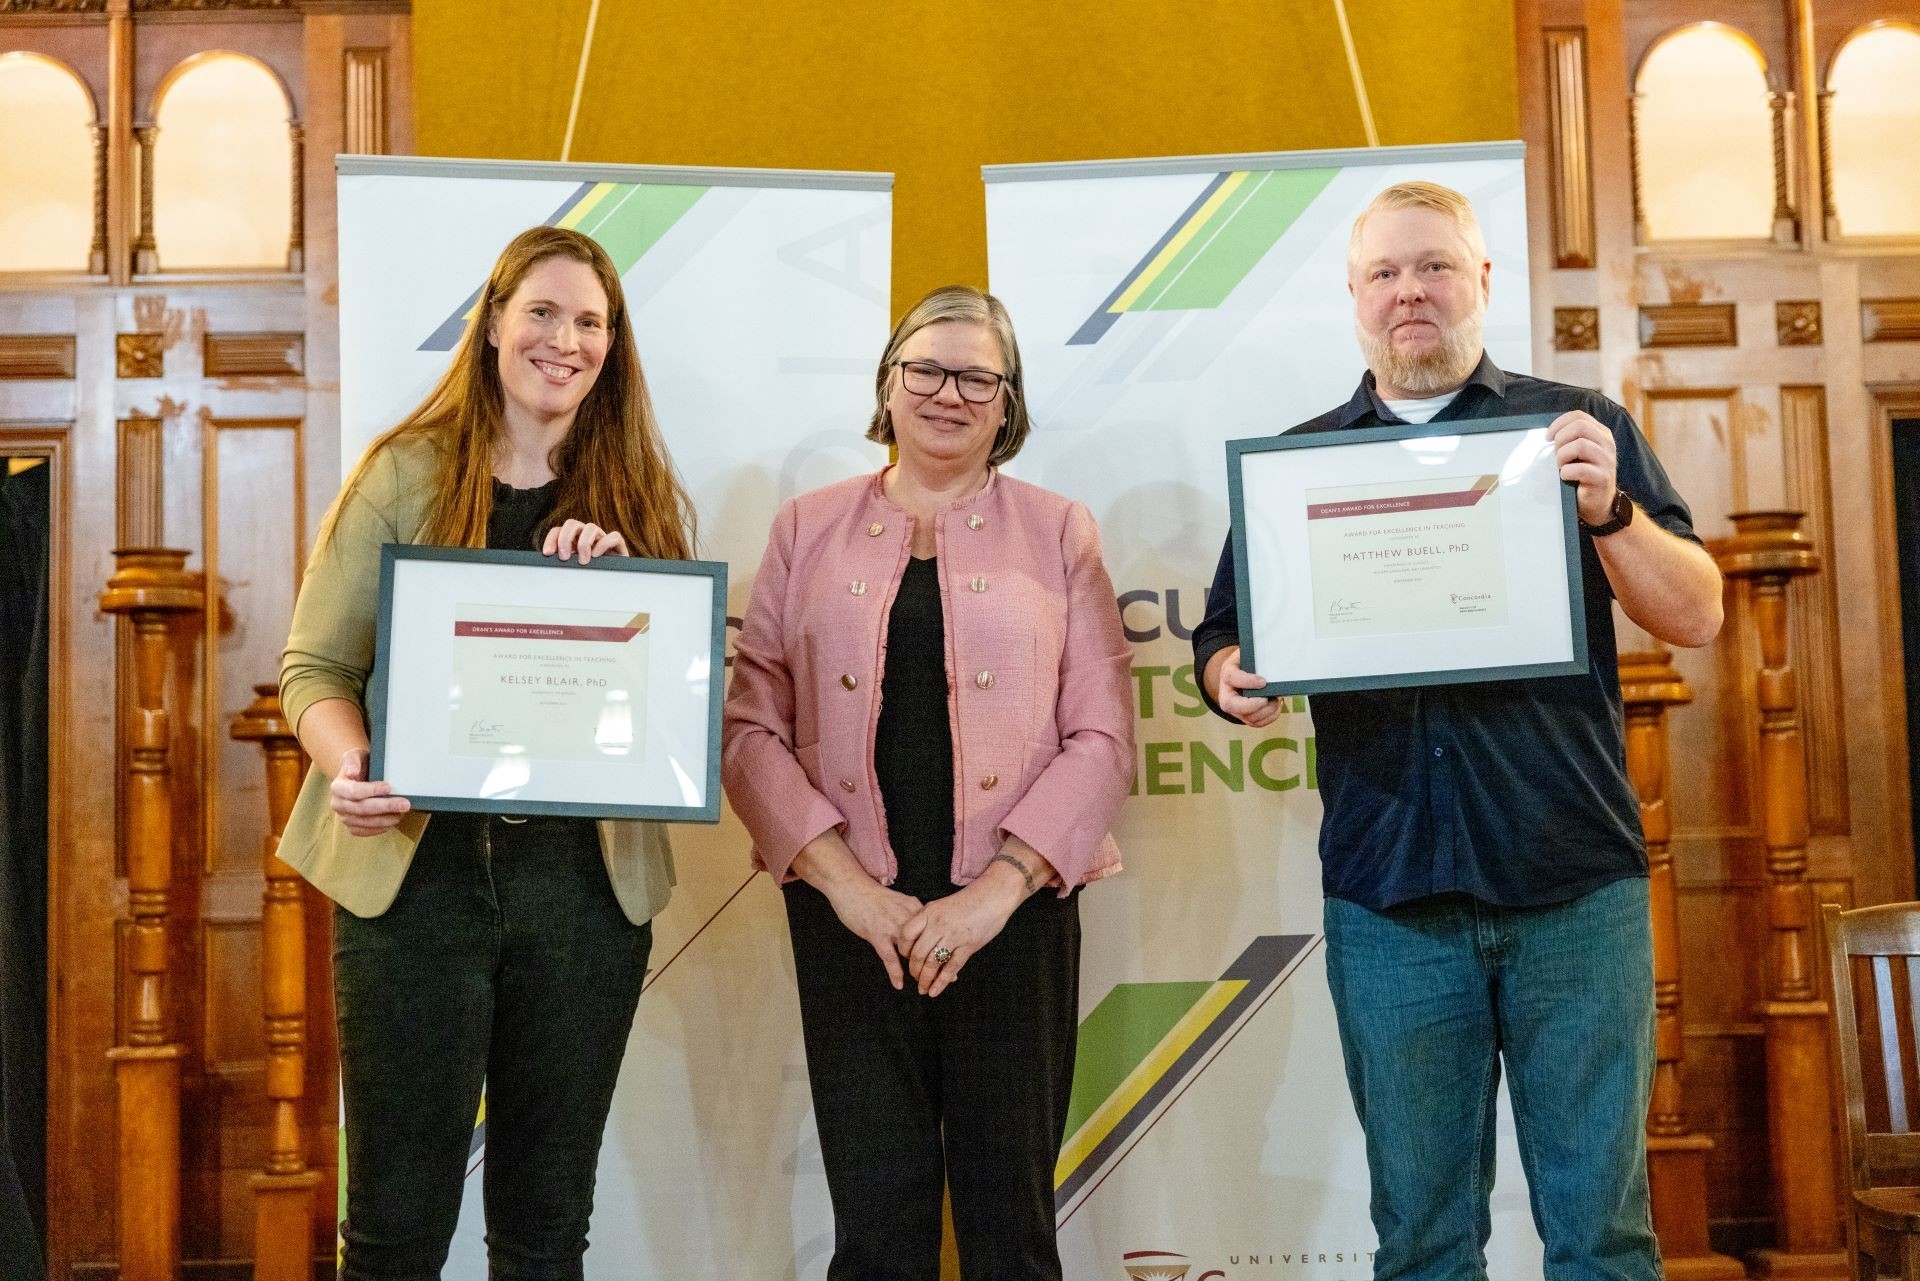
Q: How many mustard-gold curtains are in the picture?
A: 1